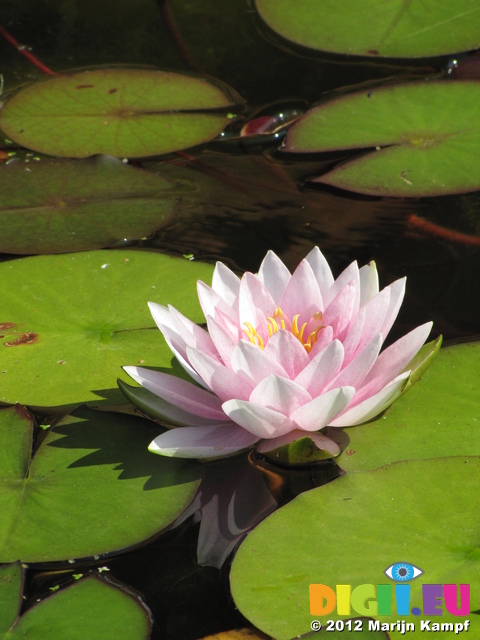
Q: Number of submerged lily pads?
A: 1